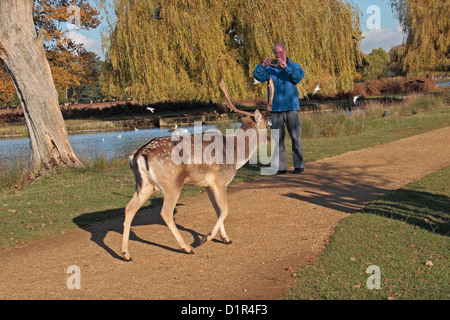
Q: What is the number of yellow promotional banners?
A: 0